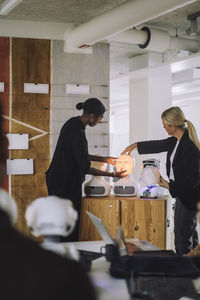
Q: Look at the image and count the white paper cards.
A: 5